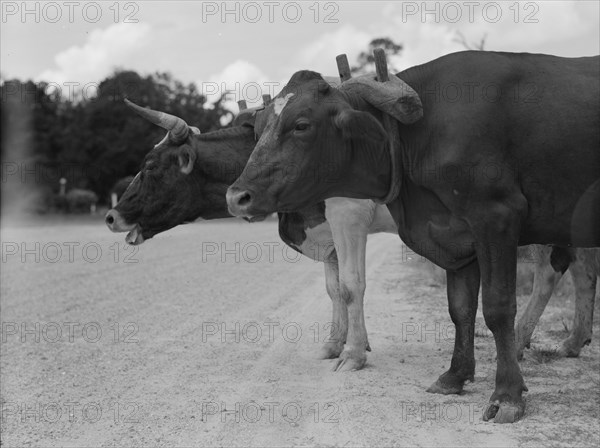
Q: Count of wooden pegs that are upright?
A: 4